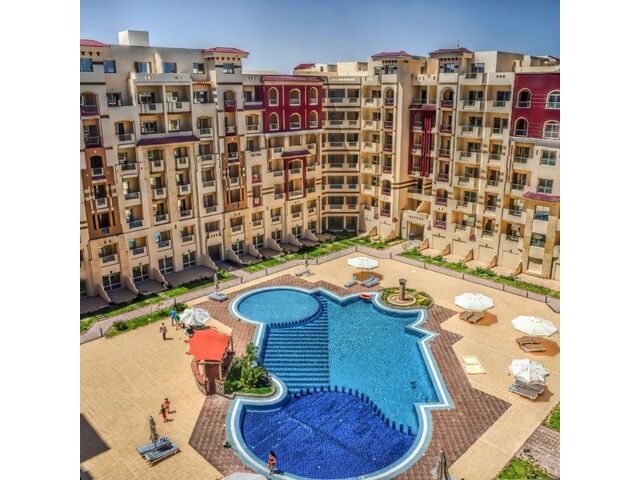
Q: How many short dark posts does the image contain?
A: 12